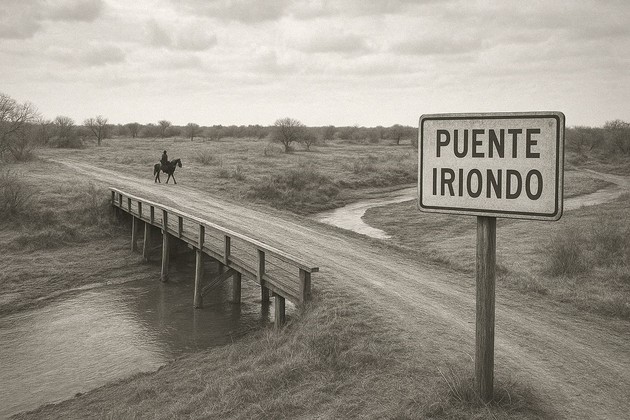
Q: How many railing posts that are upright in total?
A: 11